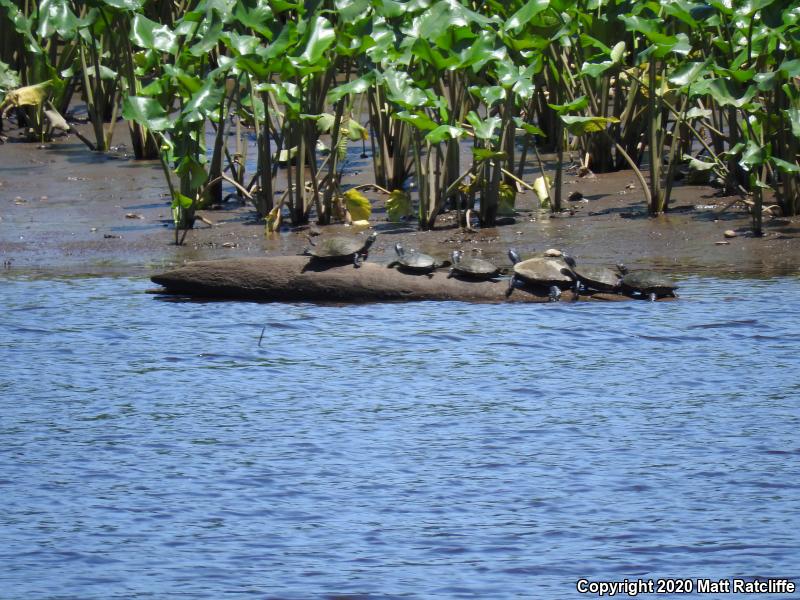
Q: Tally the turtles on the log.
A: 6